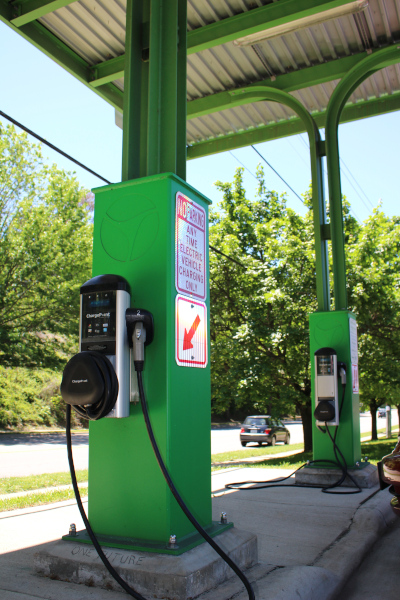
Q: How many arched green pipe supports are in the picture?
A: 2